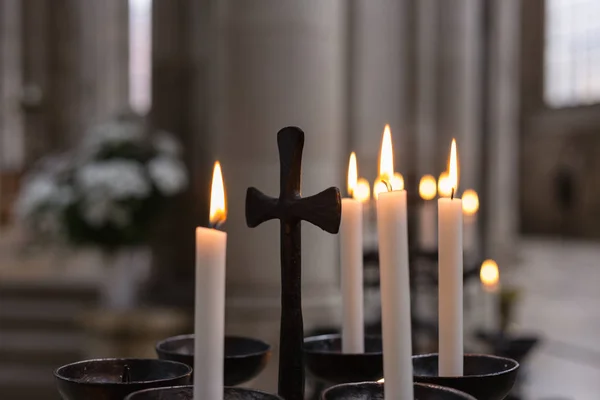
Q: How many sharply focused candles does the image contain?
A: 4